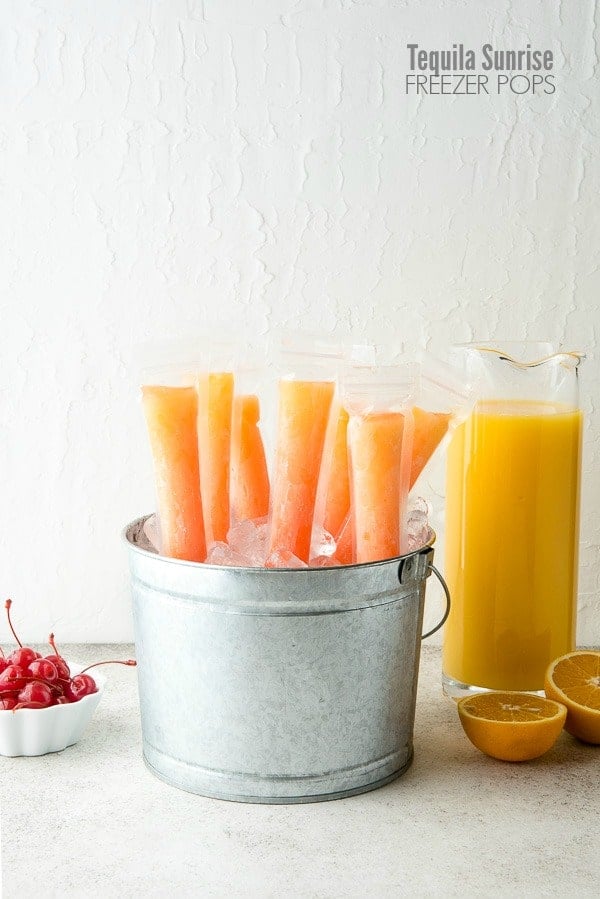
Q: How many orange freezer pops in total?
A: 7